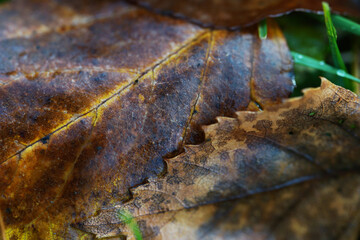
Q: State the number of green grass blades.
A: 5